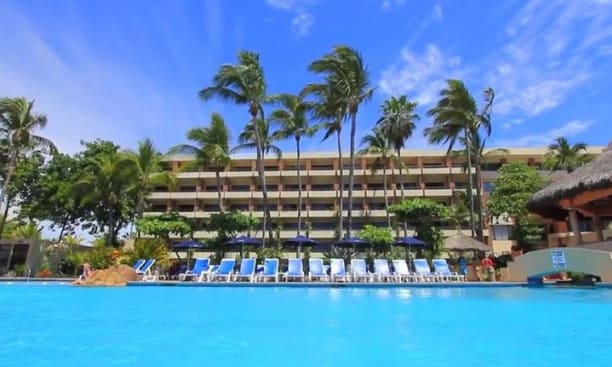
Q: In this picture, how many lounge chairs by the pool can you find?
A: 14